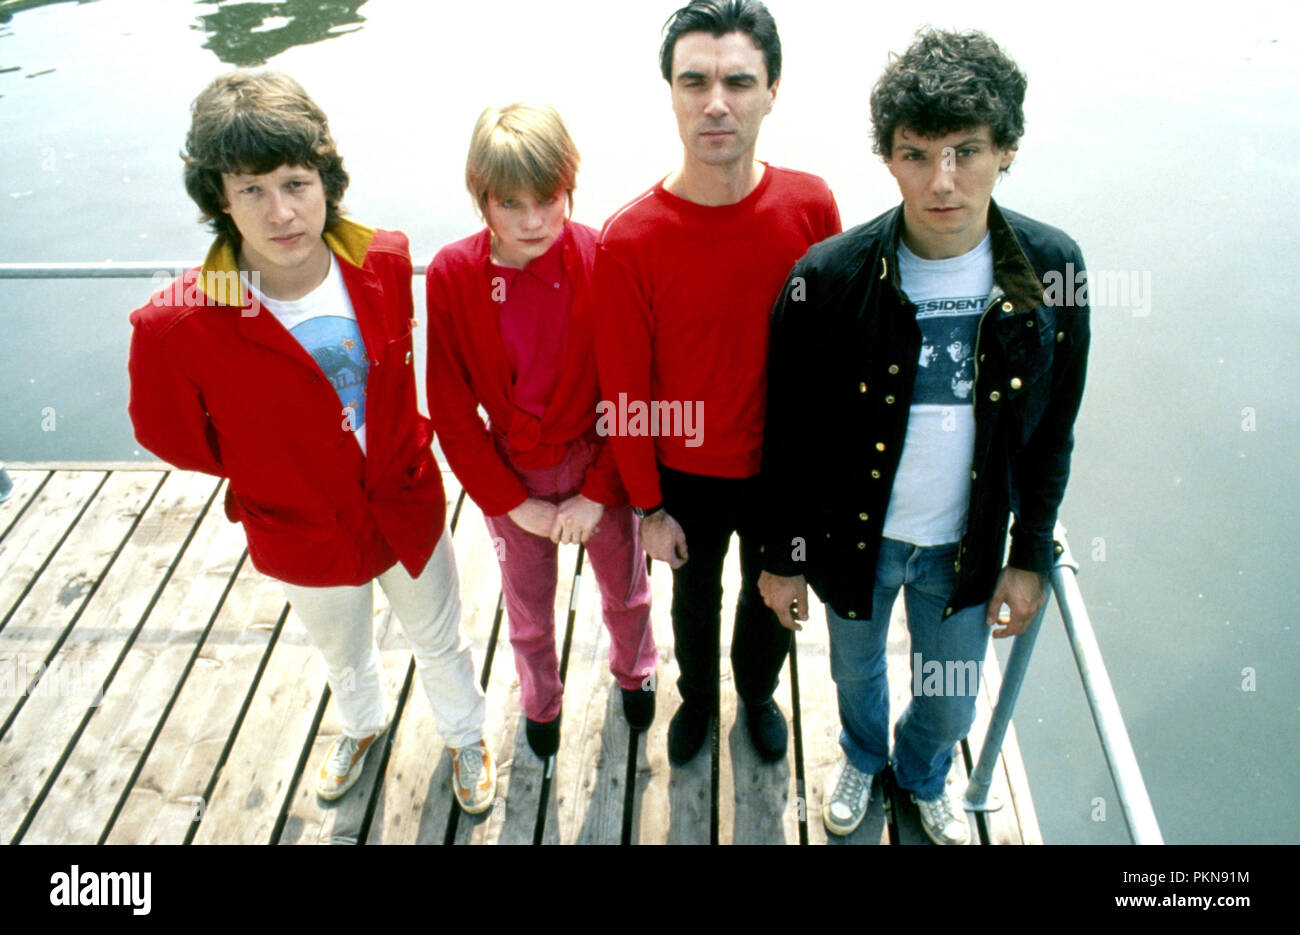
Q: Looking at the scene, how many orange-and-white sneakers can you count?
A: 2